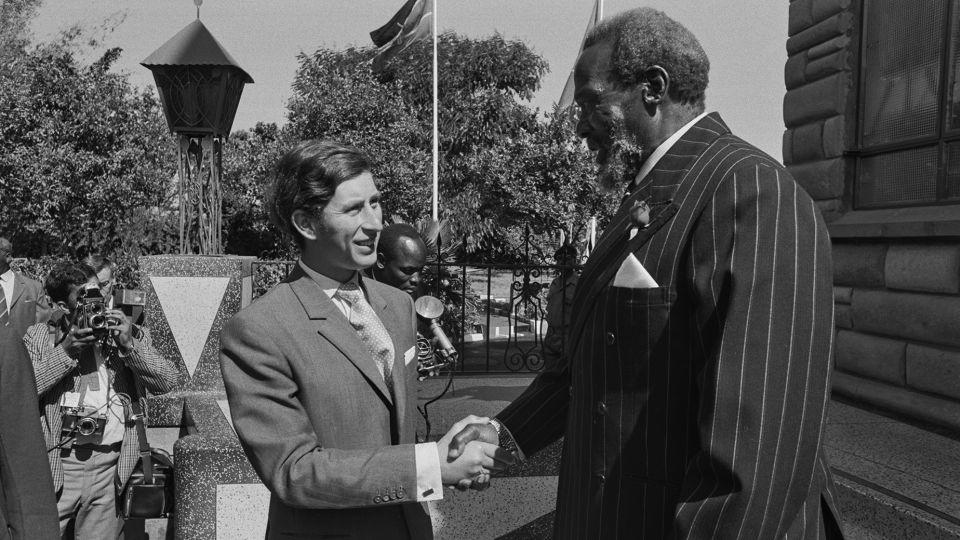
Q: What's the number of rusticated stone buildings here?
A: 1